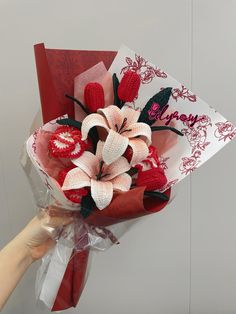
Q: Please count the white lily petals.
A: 12